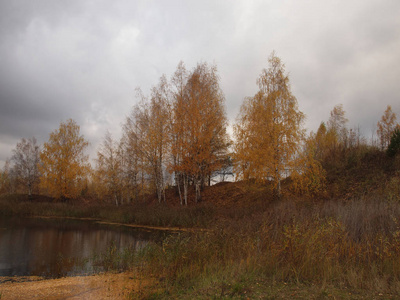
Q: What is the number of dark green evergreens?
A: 1